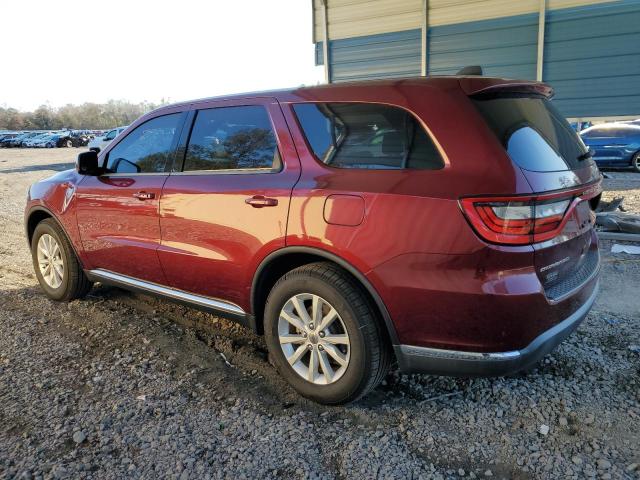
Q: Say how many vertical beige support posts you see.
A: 3